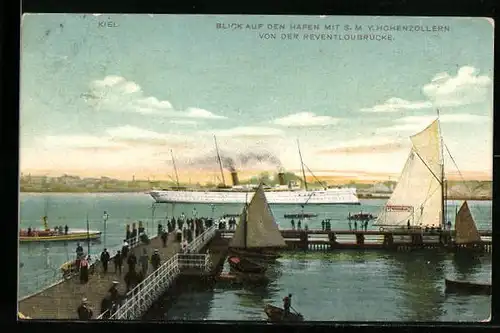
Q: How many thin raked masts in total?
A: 3